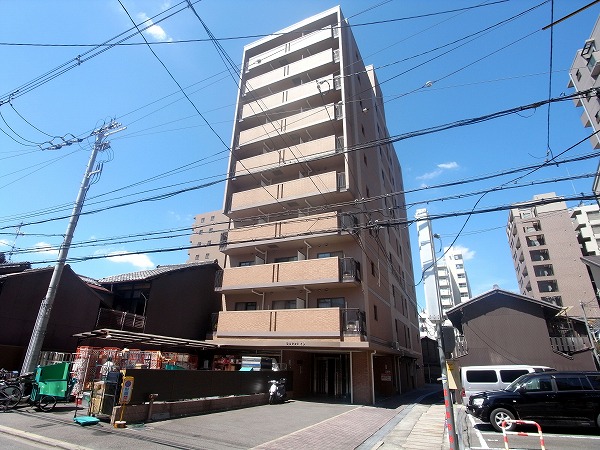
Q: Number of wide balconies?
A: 9